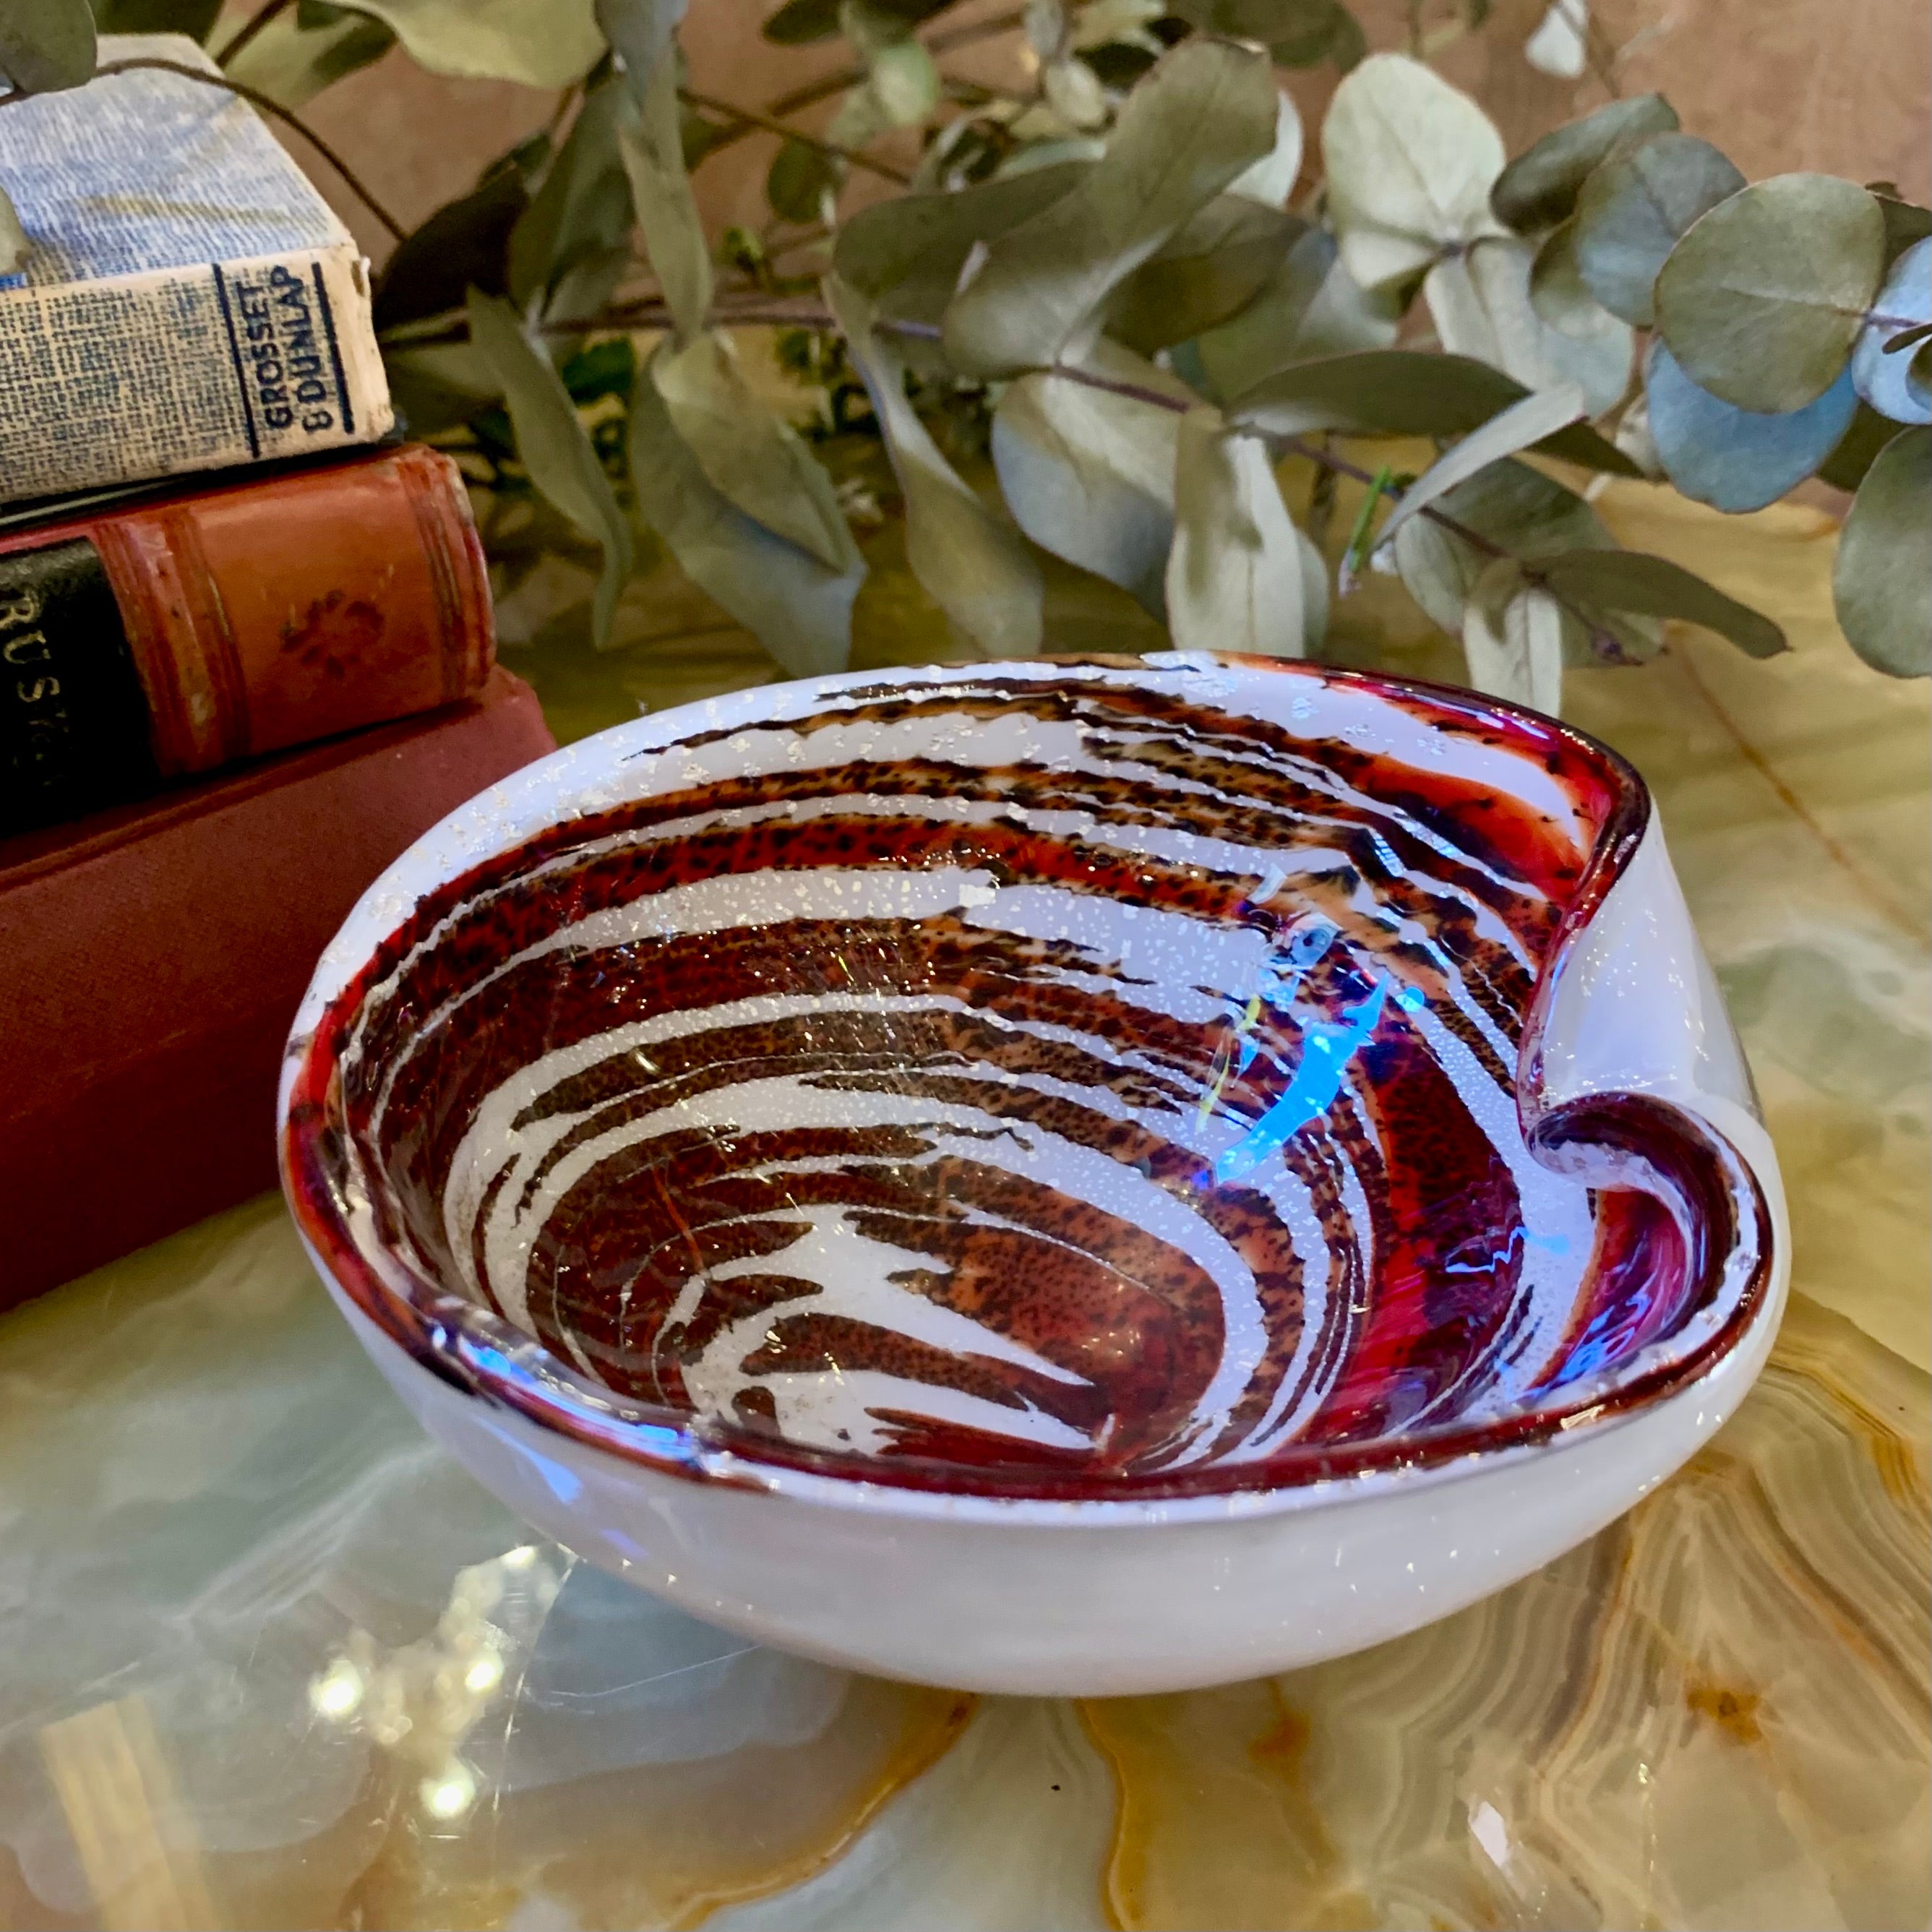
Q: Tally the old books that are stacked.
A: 3